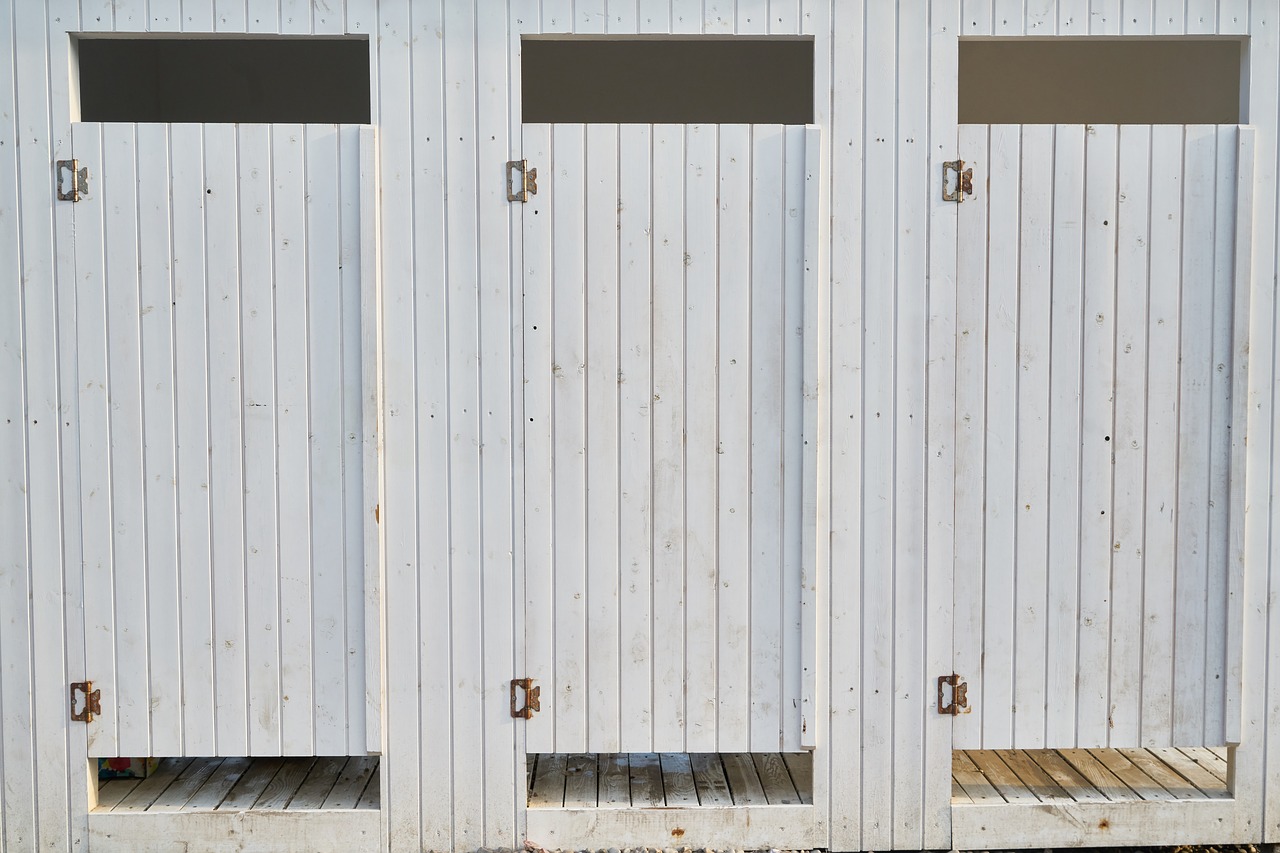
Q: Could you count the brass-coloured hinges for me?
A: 6